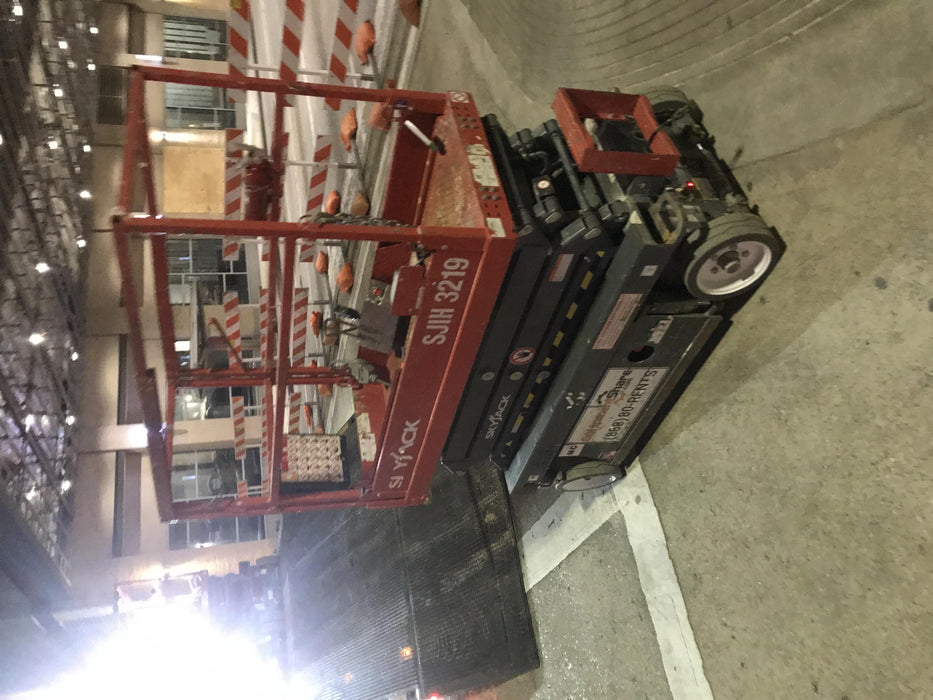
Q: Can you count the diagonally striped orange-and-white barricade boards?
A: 14